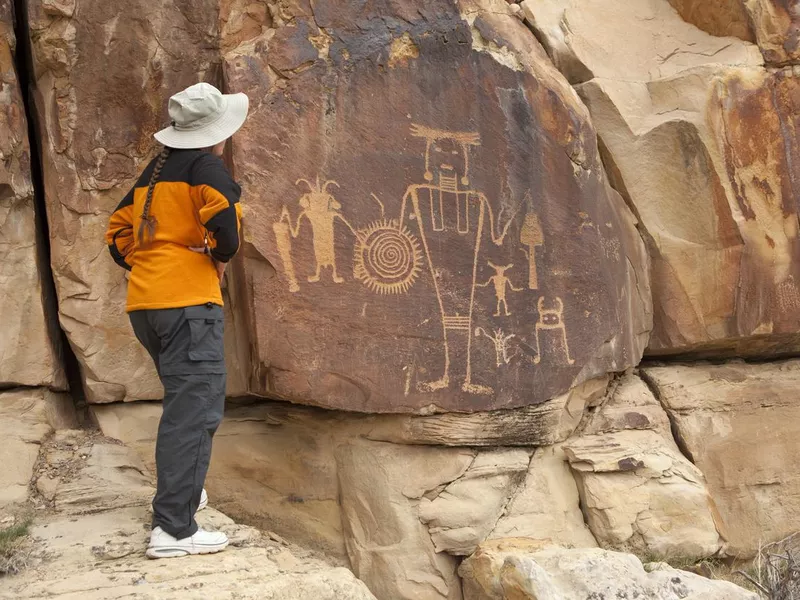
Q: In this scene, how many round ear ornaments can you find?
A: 2